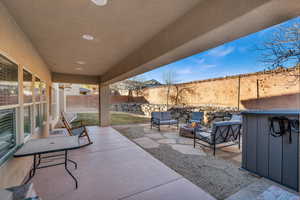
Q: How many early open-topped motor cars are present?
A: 0